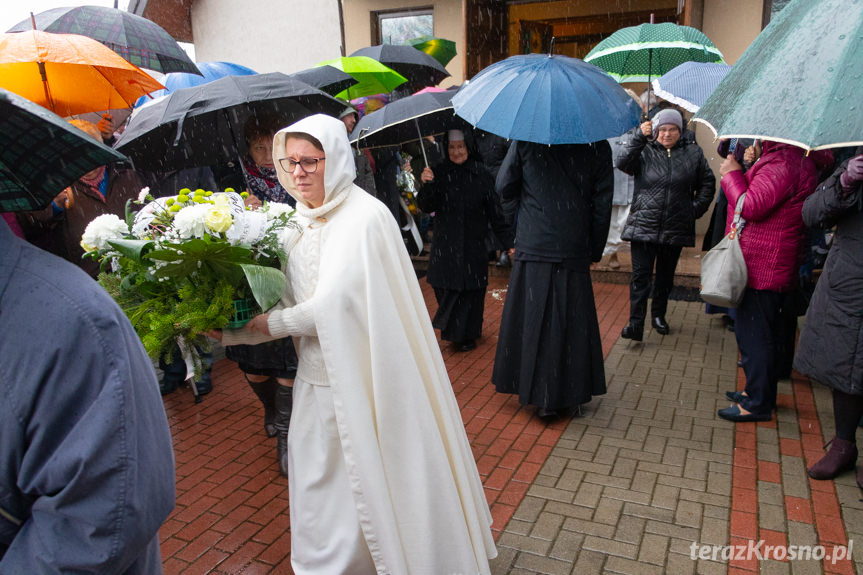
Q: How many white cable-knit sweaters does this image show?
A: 1